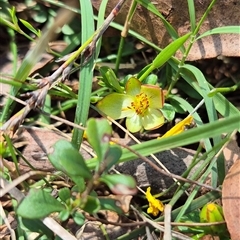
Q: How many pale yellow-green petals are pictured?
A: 5